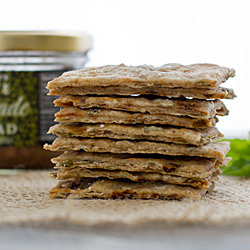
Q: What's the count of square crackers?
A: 9